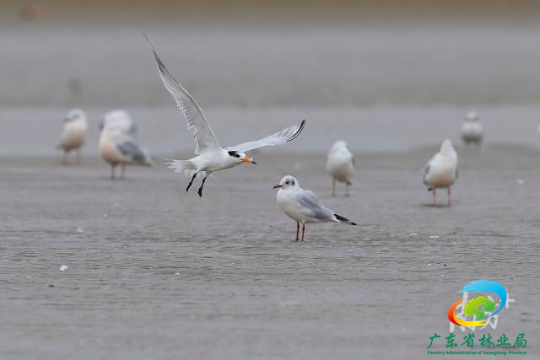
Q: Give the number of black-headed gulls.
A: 7